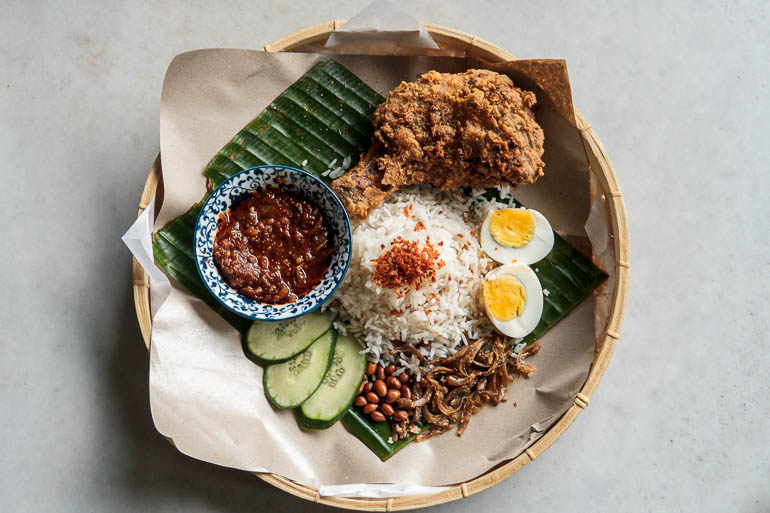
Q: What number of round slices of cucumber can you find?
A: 3